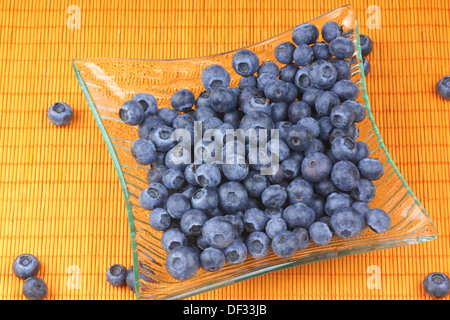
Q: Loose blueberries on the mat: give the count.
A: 9